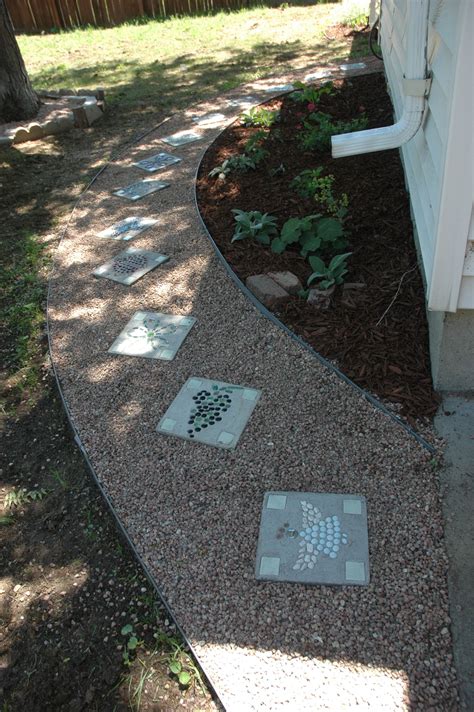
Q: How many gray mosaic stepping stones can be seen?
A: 13